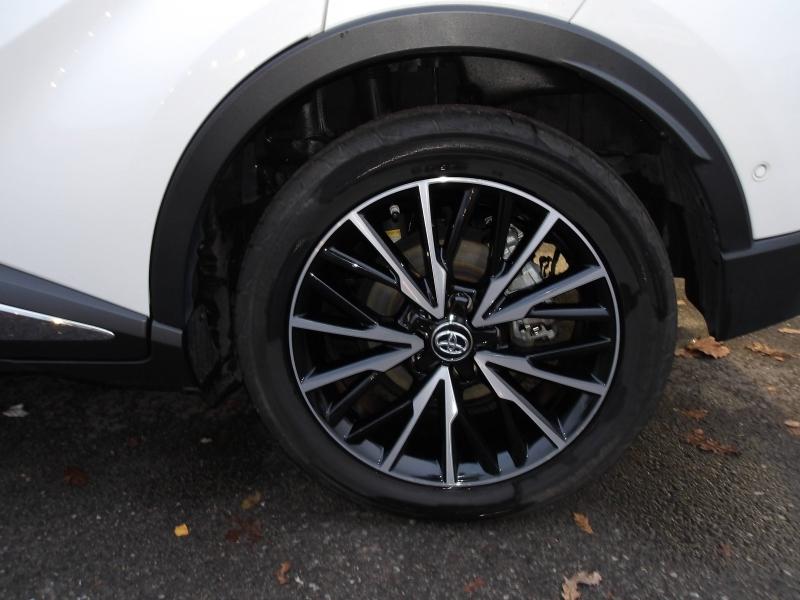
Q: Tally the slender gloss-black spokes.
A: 10